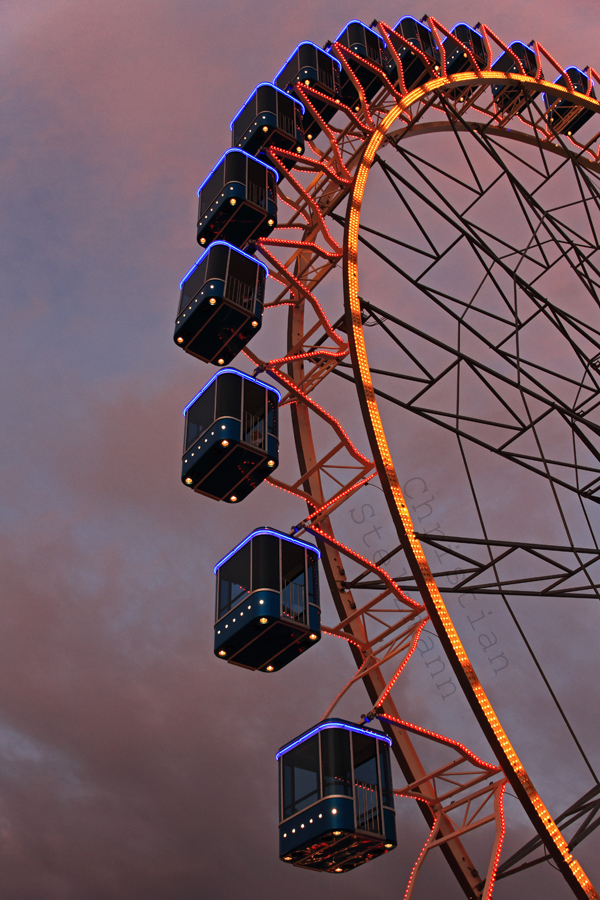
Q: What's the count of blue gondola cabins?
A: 12